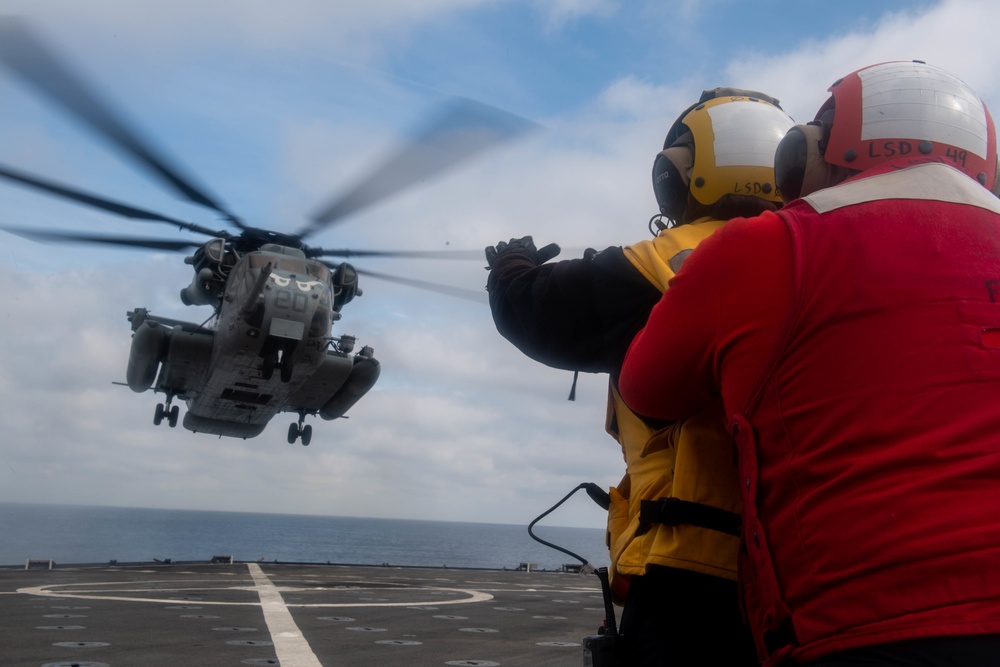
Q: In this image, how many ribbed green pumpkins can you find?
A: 0